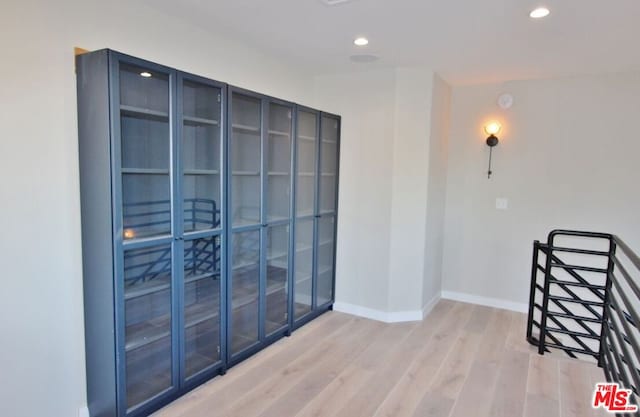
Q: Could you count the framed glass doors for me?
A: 6